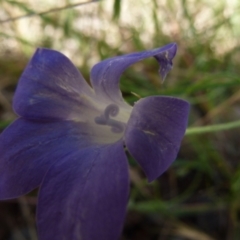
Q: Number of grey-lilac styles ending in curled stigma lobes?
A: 1